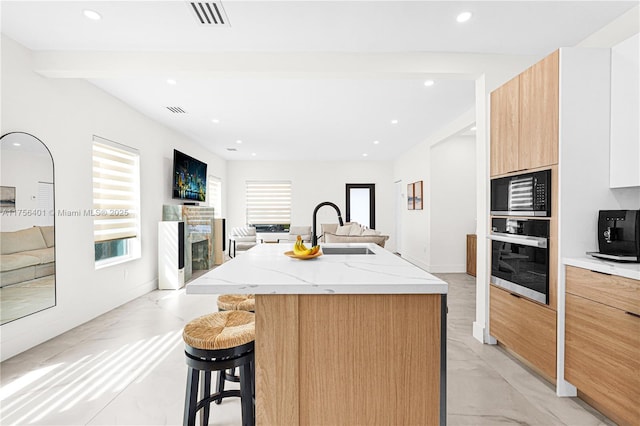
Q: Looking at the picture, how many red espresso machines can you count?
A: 0